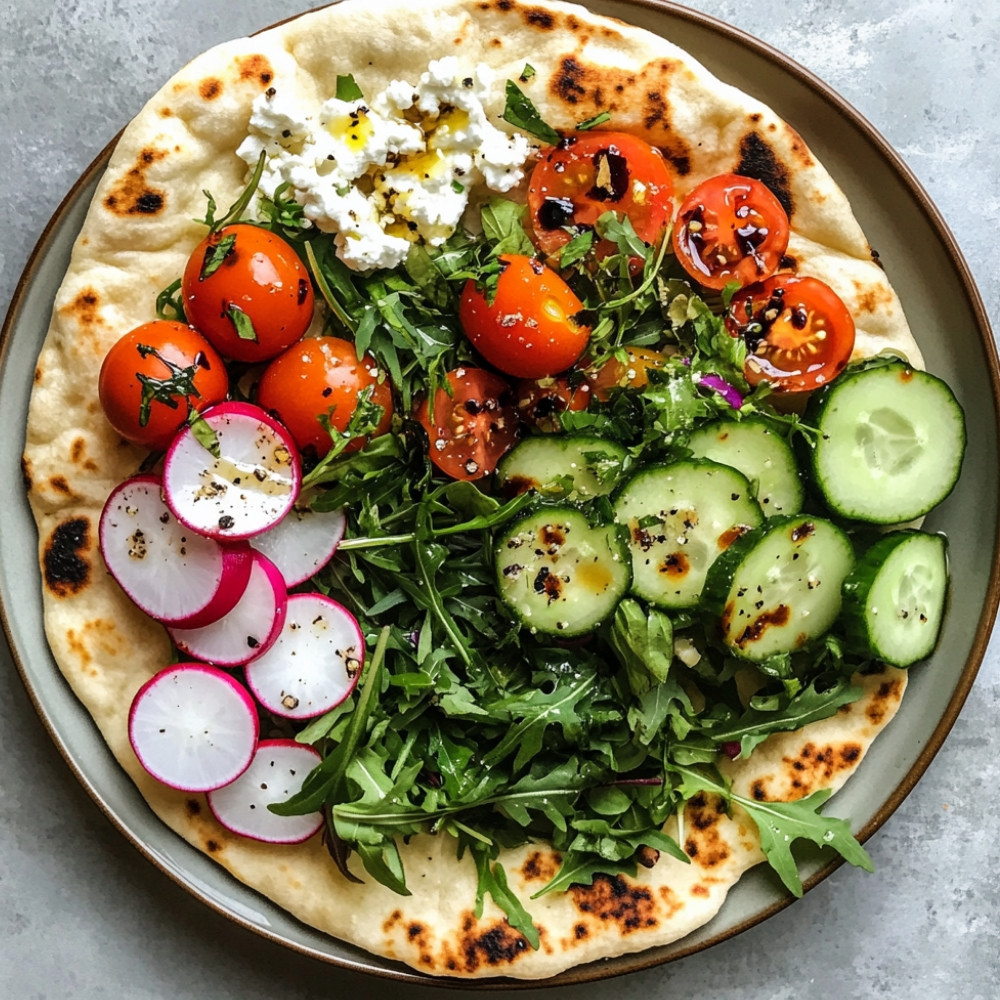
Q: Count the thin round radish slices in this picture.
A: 7